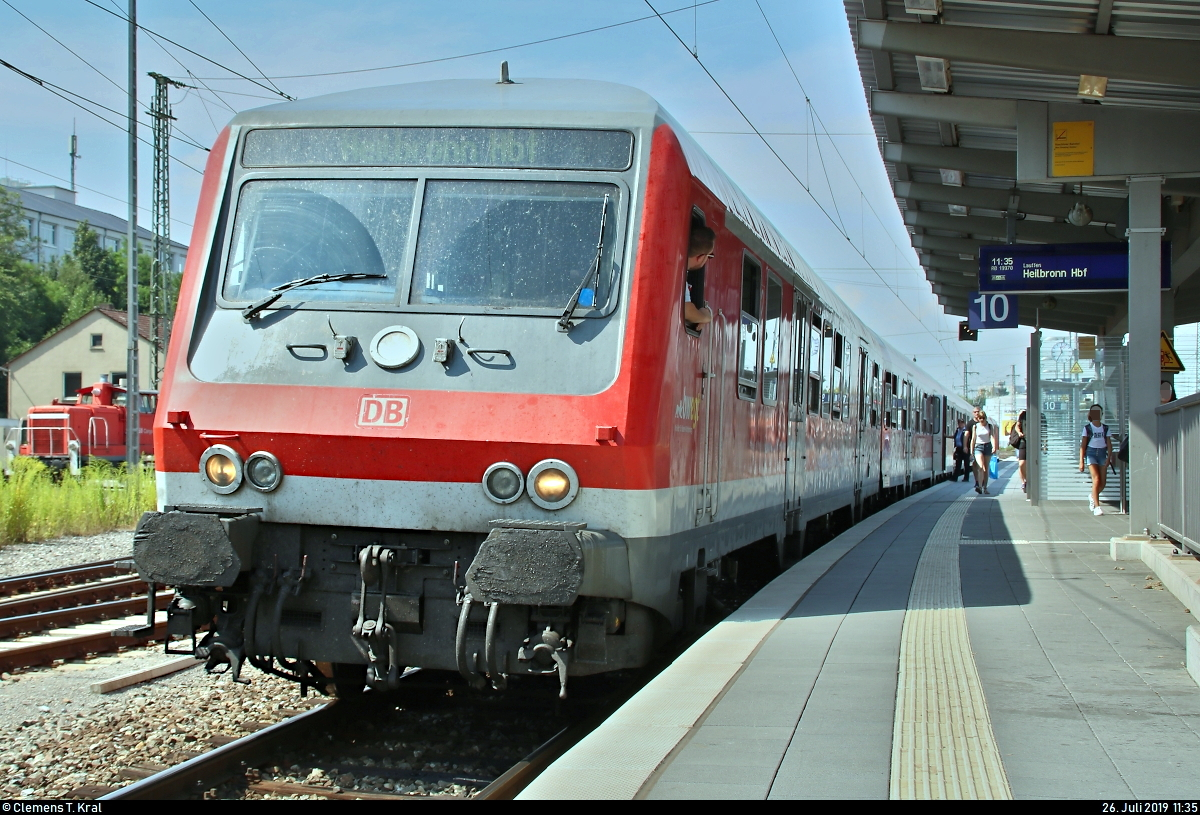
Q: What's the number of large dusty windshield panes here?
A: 2